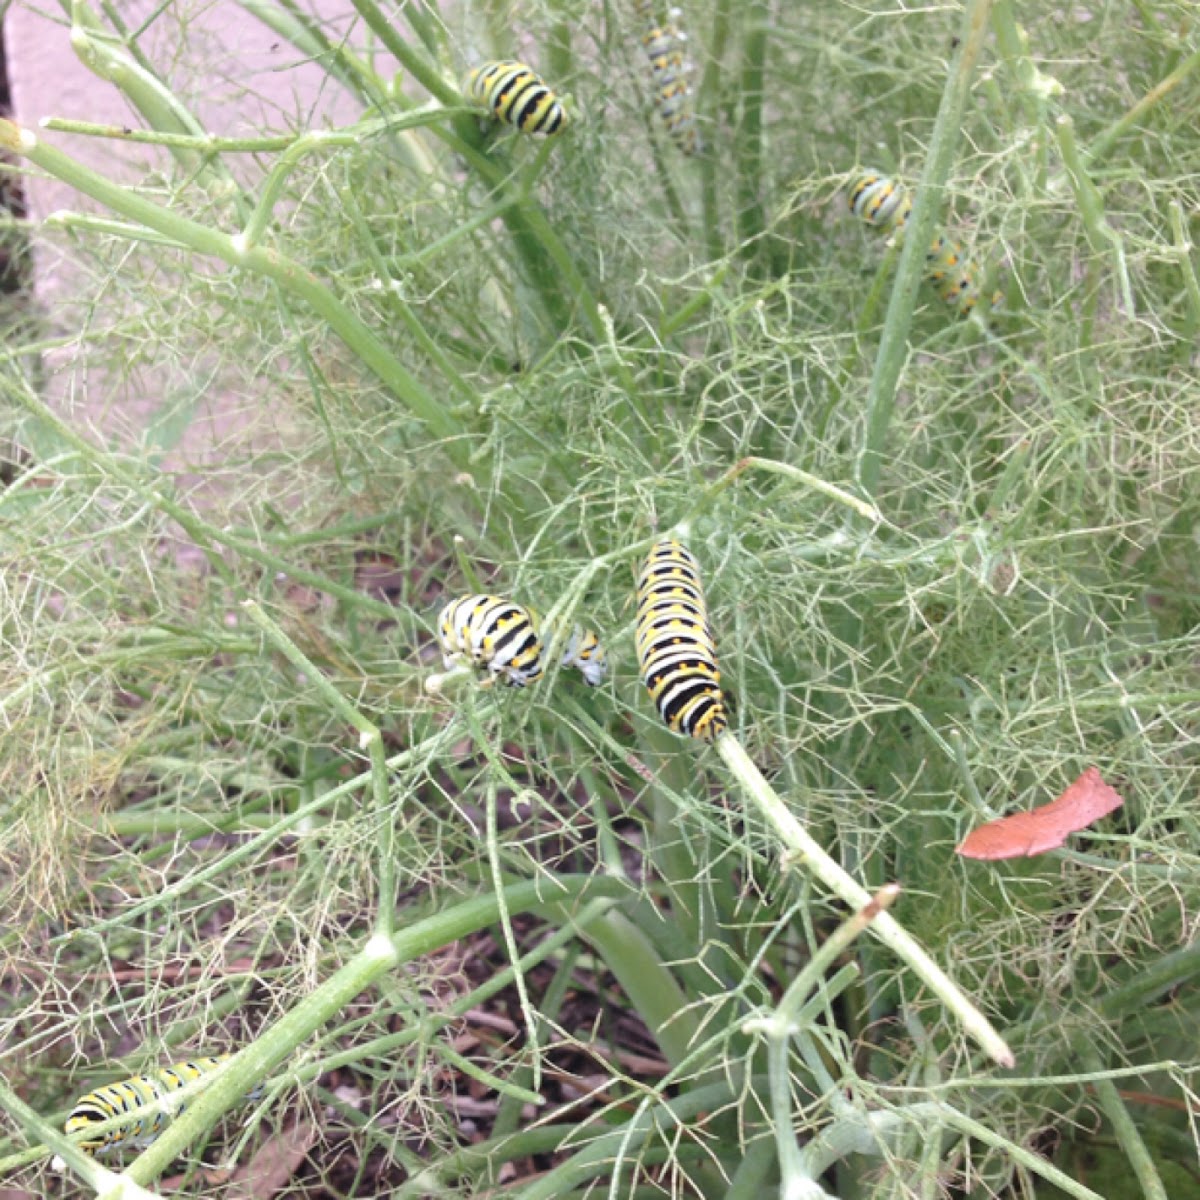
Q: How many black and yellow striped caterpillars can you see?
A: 6